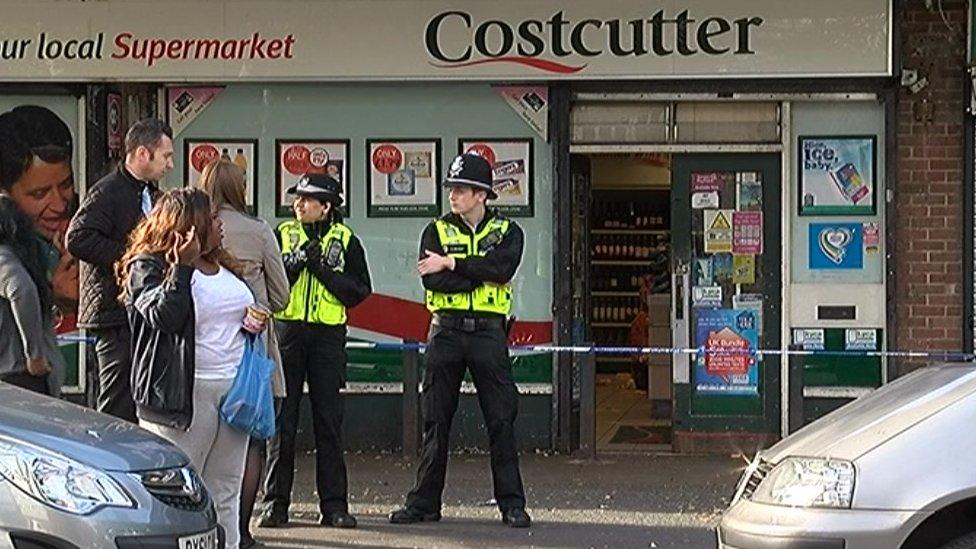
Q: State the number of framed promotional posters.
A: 5